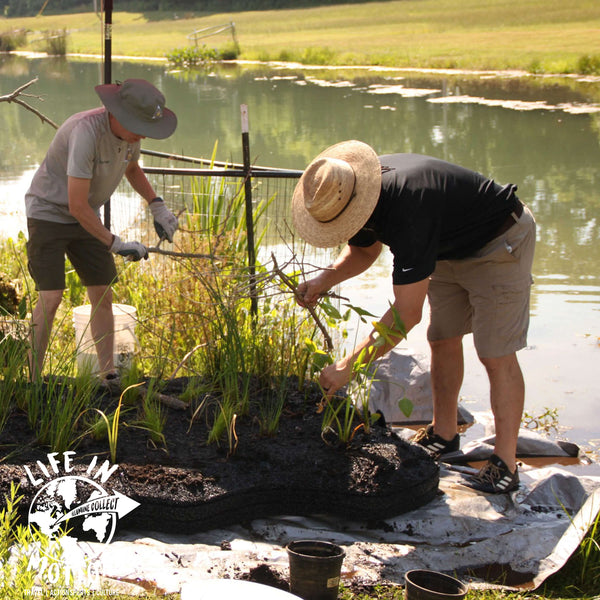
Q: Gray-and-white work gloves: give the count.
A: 2